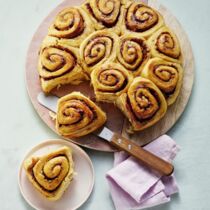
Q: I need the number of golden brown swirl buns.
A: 12